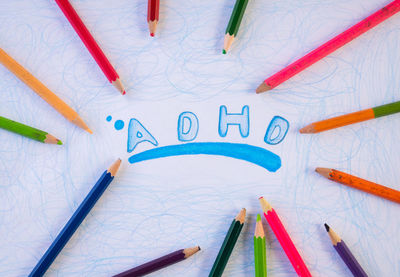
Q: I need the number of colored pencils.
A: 14